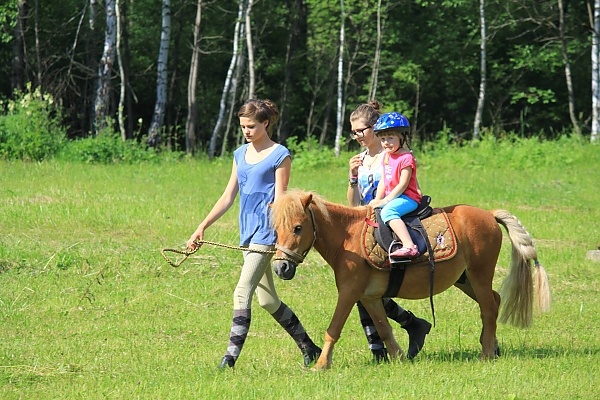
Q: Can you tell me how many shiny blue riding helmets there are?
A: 1